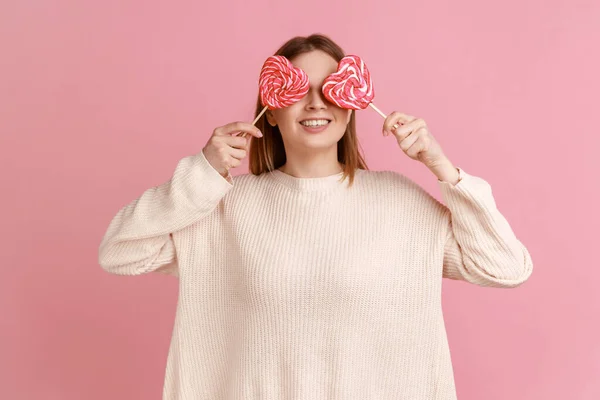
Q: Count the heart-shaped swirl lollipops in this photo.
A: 2